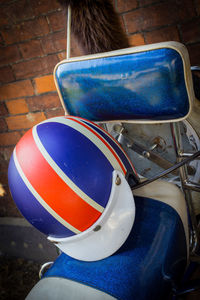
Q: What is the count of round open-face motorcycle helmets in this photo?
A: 1